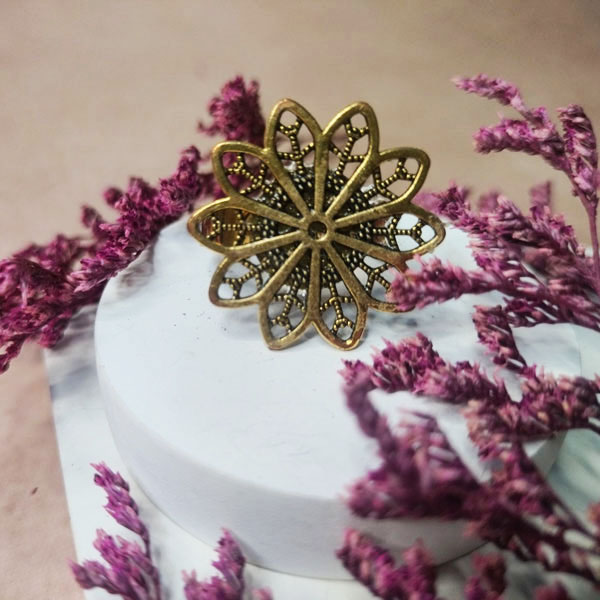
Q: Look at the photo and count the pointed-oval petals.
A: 10